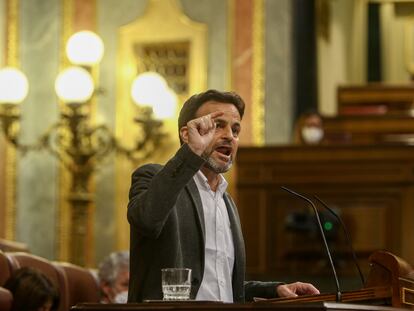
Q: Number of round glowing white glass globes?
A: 5